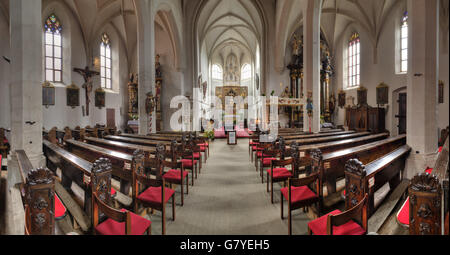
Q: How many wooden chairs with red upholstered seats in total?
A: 14